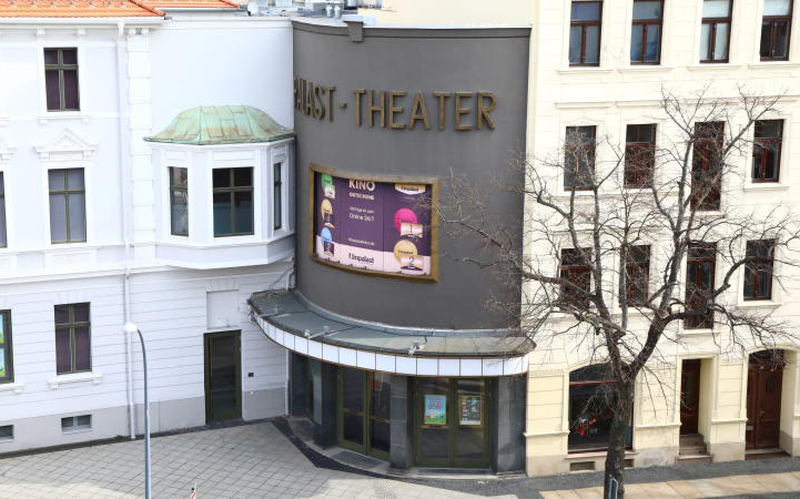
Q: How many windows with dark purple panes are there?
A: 2